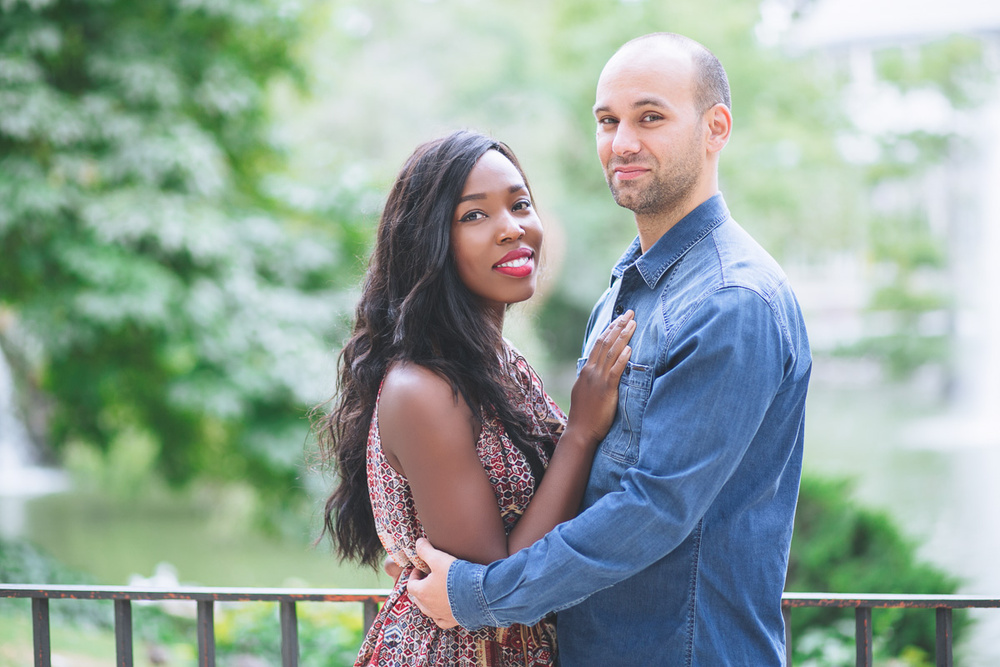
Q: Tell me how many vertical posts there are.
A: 8